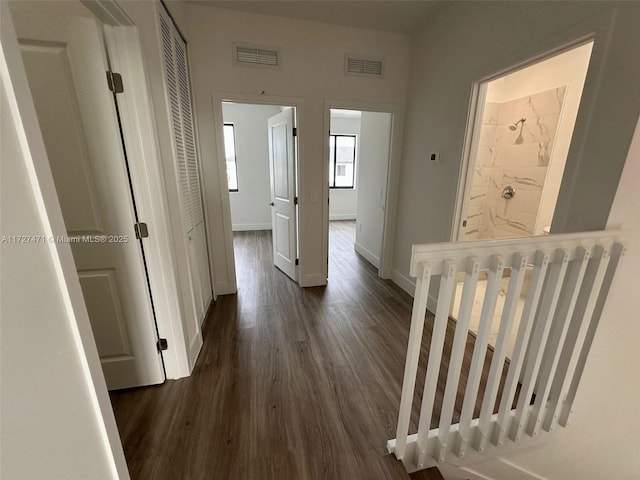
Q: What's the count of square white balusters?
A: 10